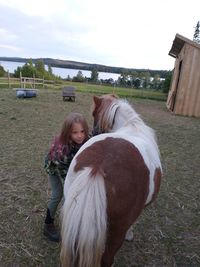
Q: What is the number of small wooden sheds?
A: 1